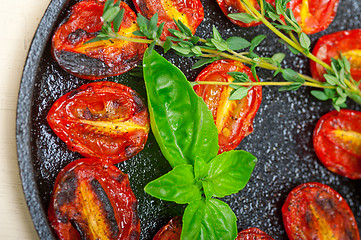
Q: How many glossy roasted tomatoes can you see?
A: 12